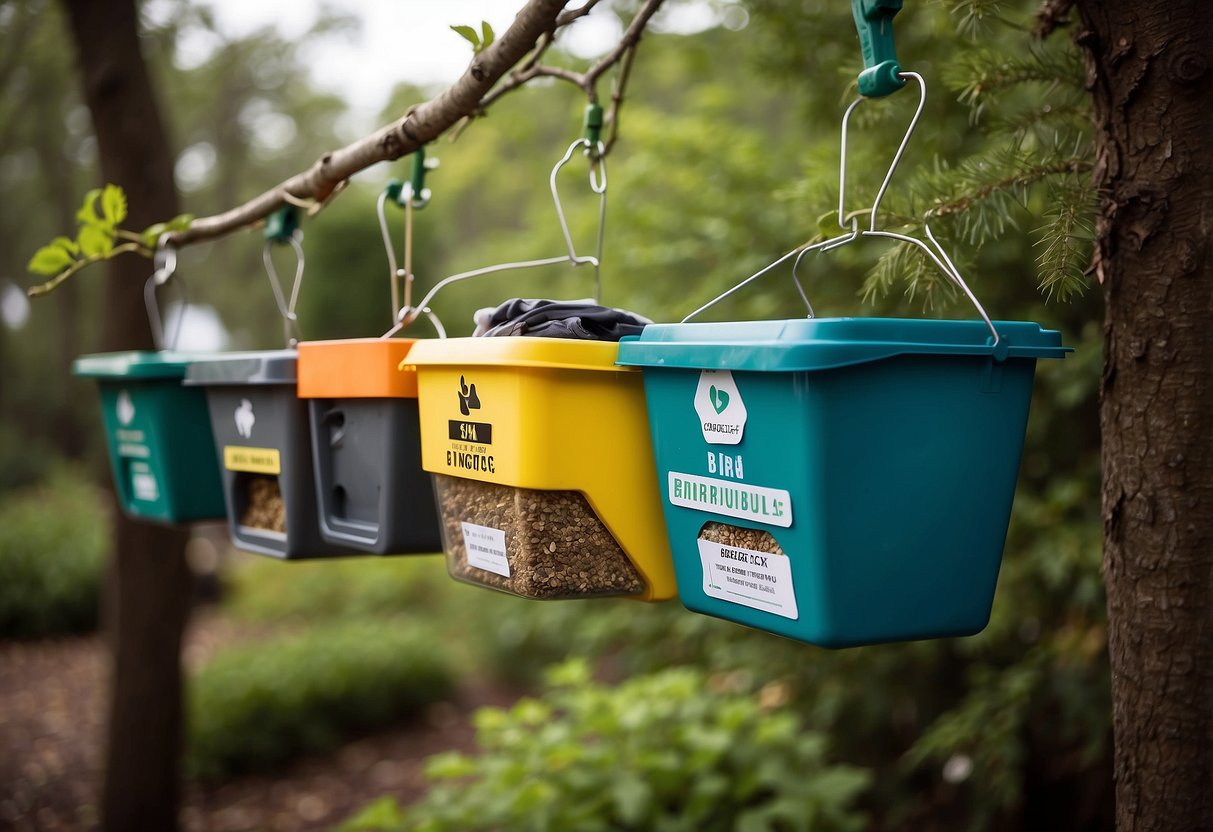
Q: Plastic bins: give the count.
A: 5